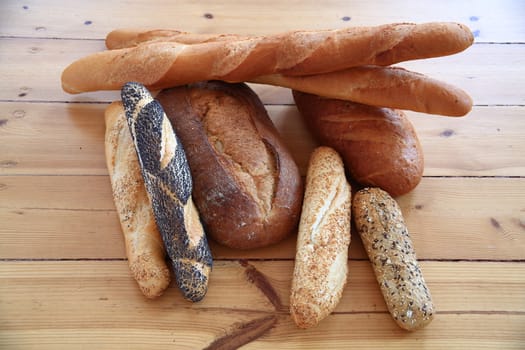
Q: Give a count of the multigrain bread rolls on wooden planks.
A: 1